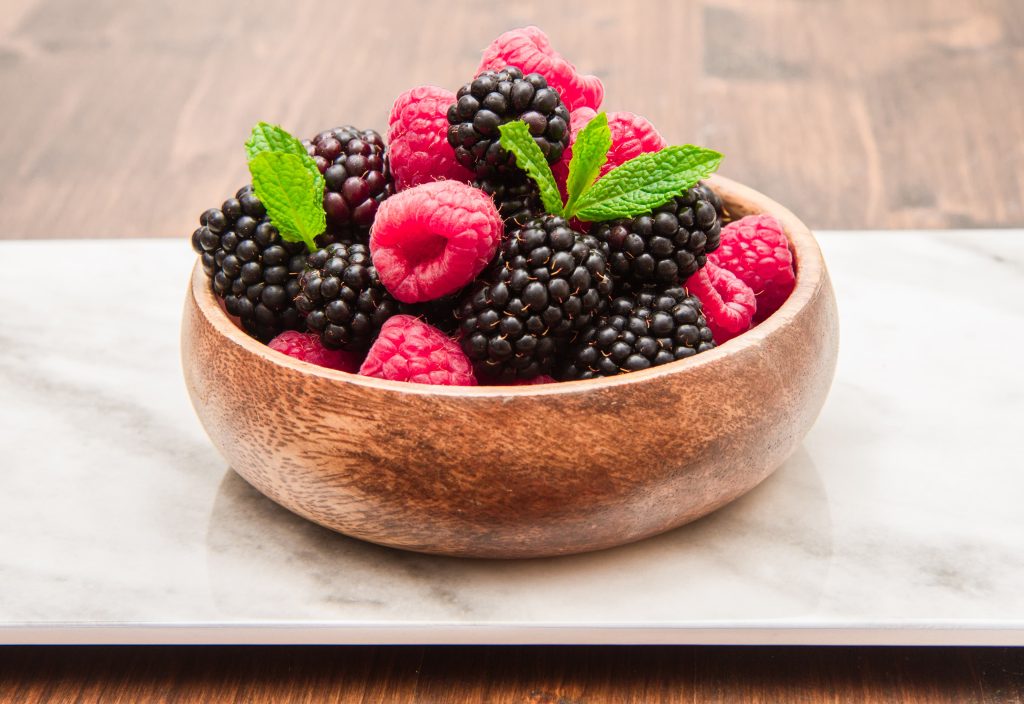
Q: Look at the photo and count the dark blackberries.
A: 8